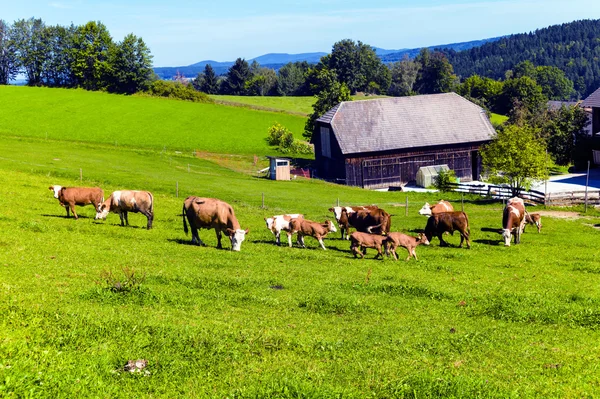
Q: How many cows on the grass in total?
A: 12